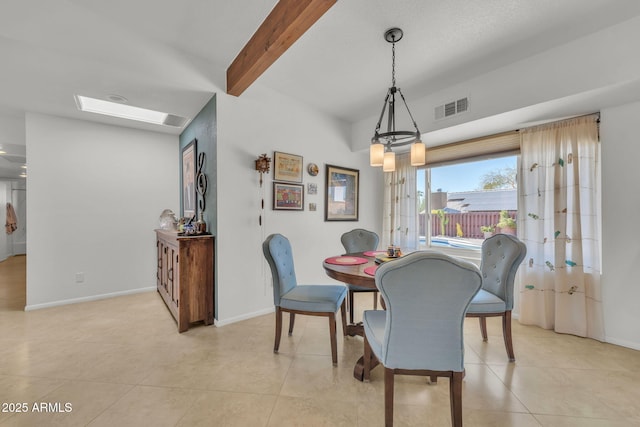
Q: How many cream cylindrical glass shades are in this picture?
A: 3